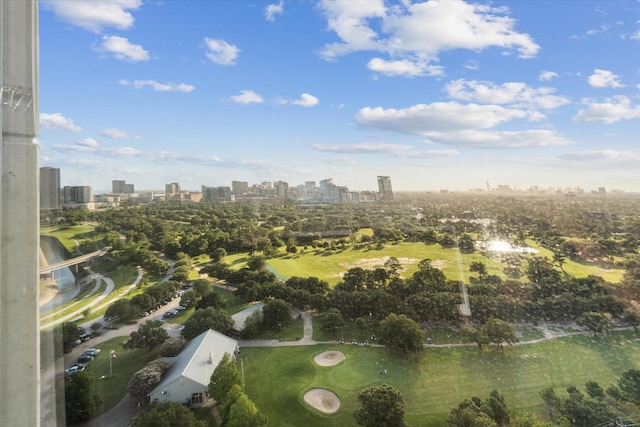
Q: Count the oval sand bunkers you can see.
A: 2